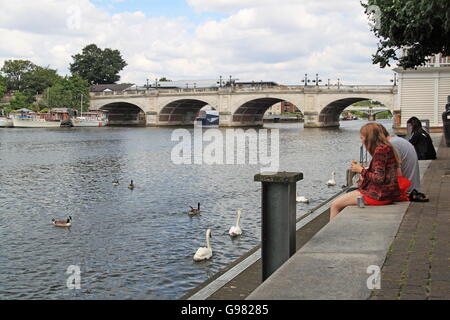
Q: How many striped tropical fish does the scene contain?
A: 0